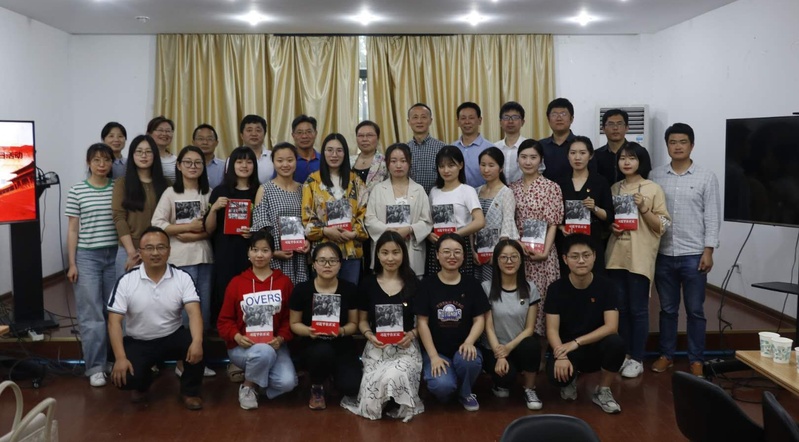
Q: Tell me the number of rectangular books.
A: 13